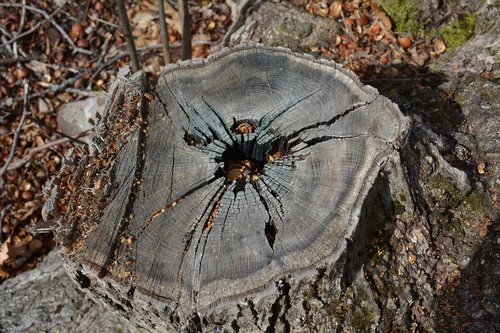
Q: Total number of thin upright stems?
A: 3